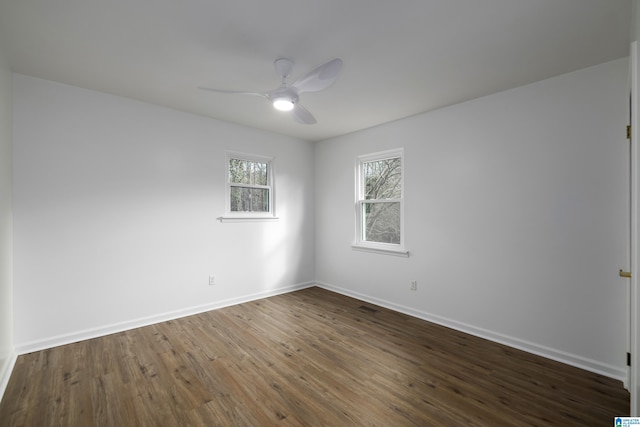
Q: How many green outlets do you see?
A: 0